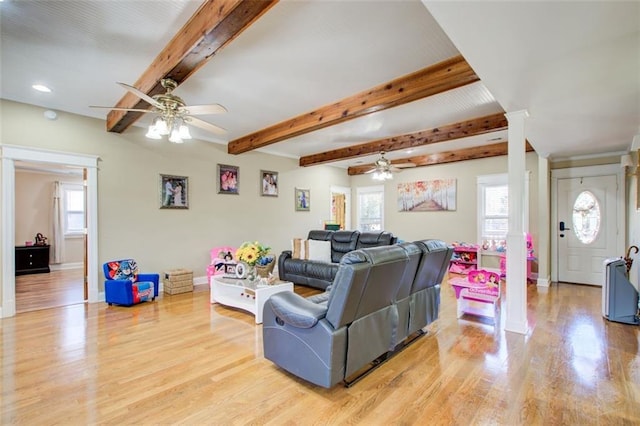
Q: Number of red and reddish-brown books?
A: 0